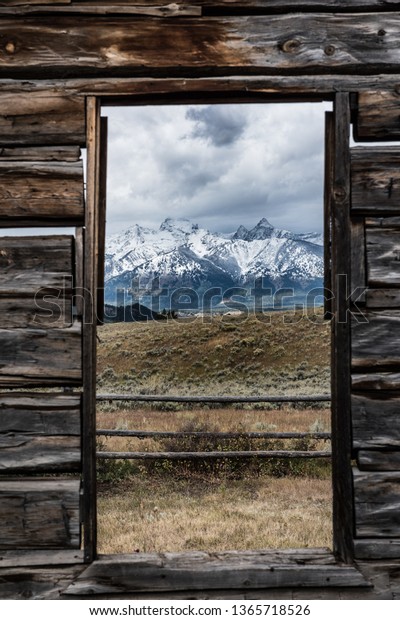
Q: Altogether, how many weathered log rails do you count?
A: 3